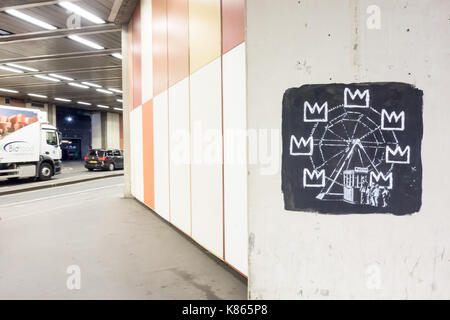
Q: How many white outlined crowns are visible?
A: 7